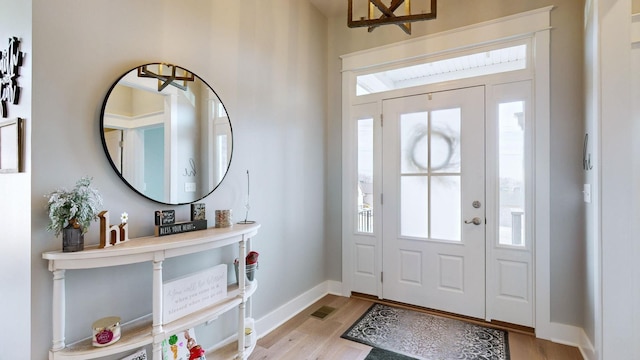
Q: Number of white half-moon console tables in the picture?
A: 1